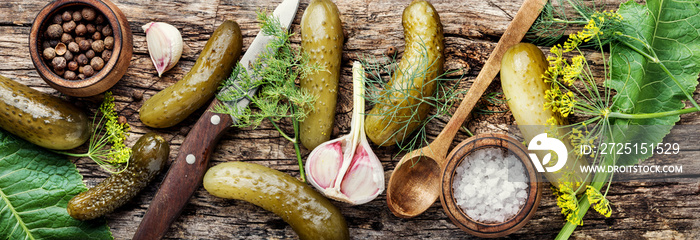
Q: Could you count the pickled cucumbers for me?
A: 7